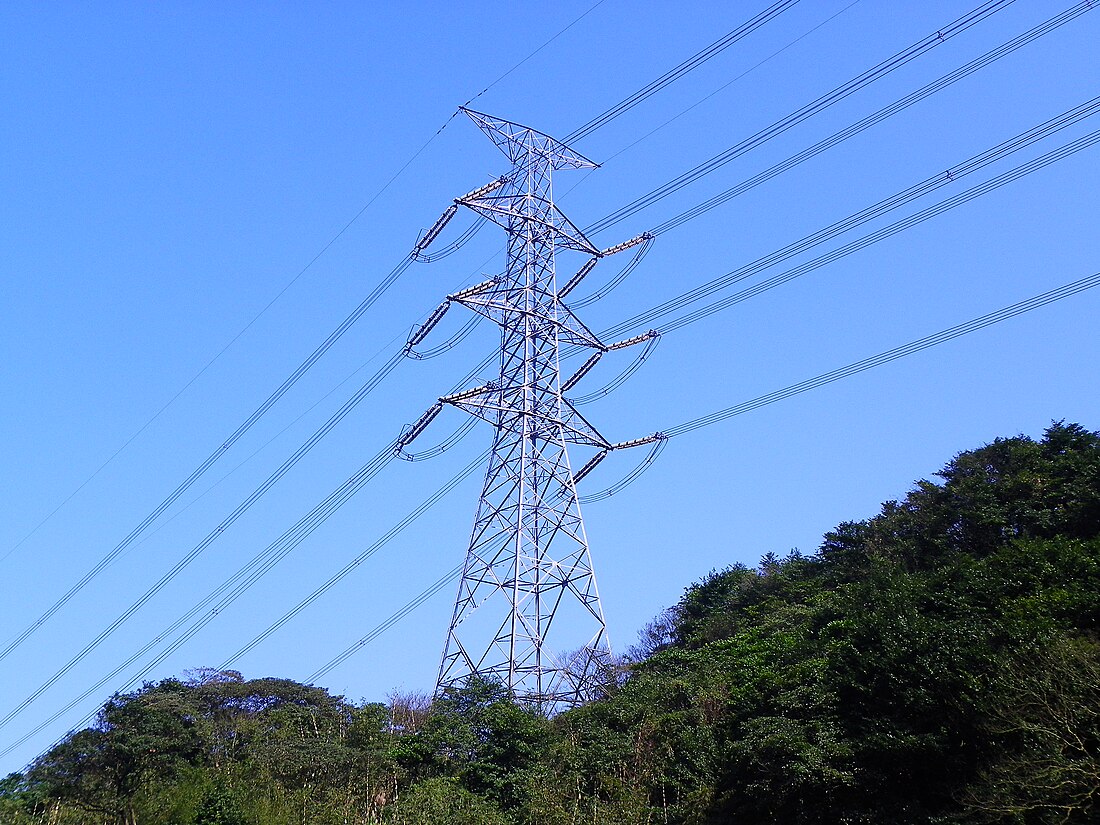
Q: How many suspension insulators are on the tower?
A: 12